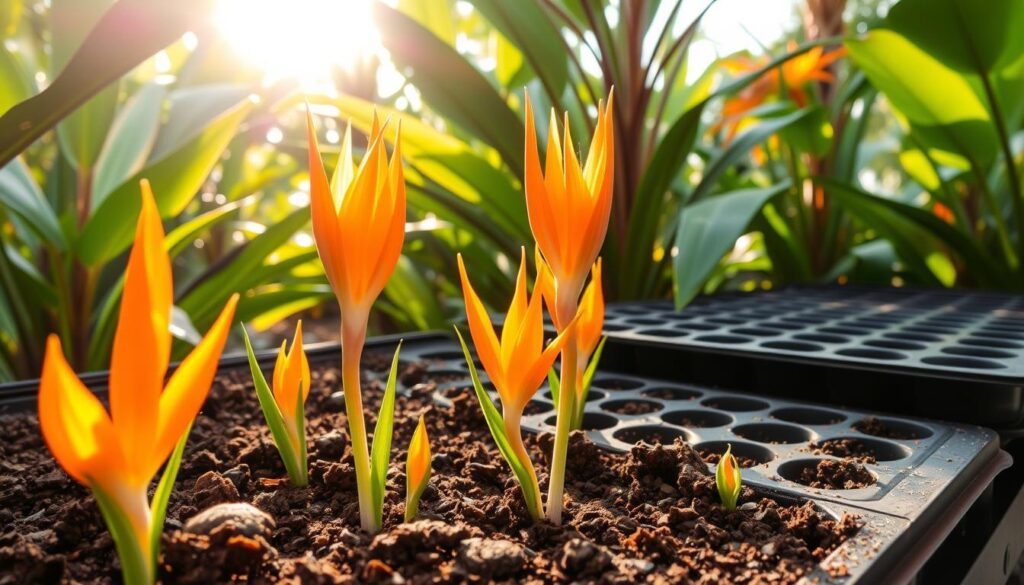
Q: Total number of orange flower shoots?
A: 8